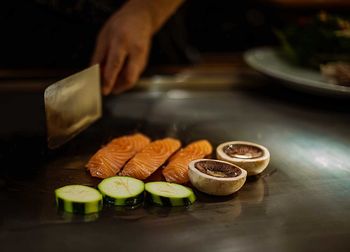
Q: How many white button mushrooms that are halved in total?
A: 2